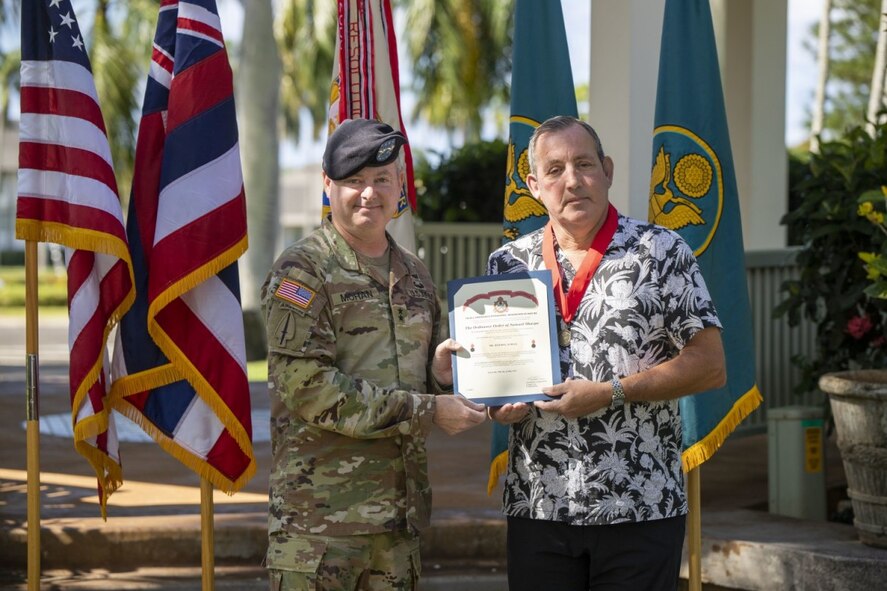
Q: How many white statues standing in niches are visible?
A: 0